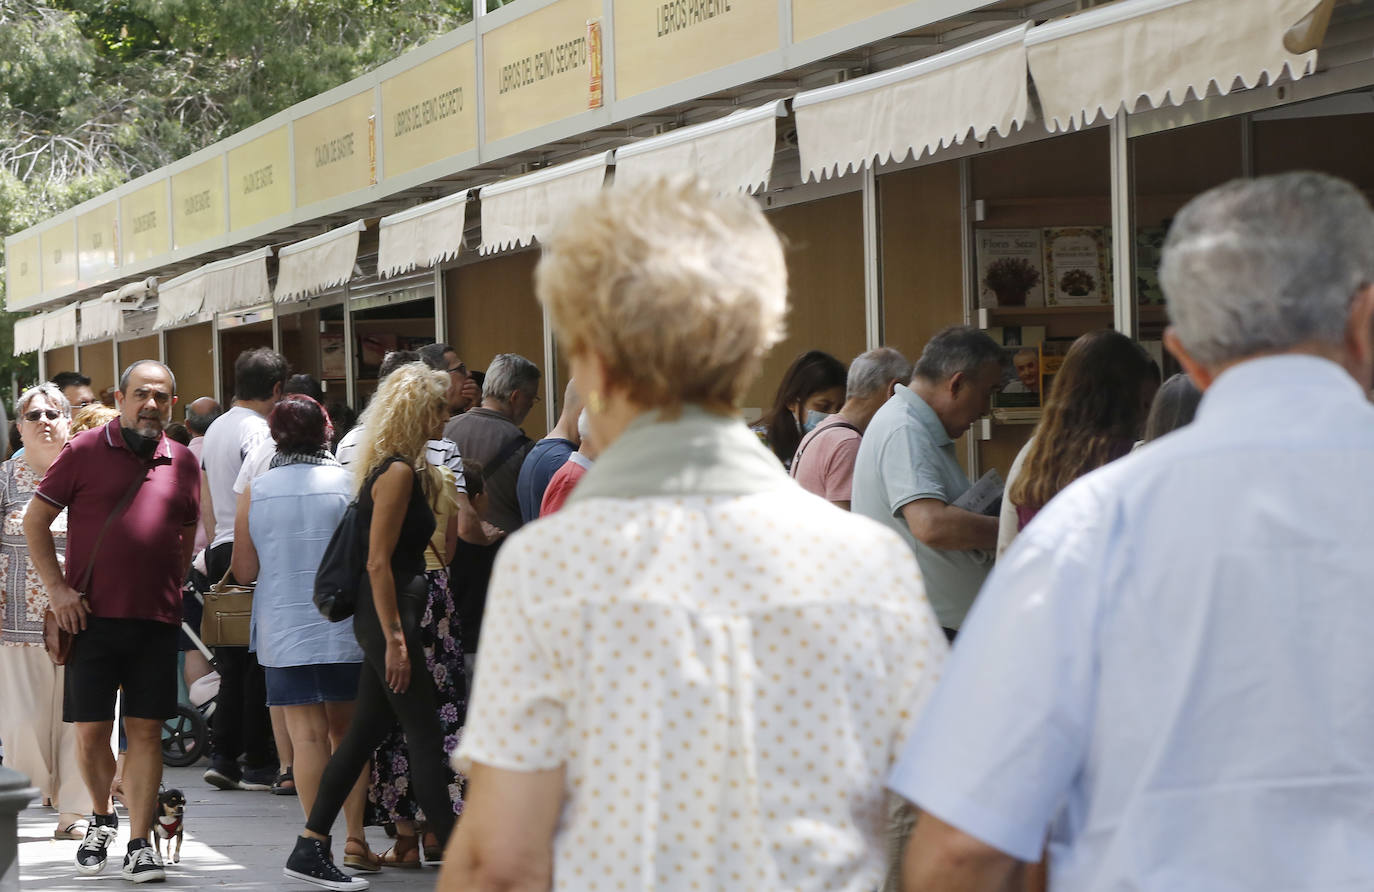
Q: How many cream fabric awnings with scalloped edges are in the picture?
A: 11